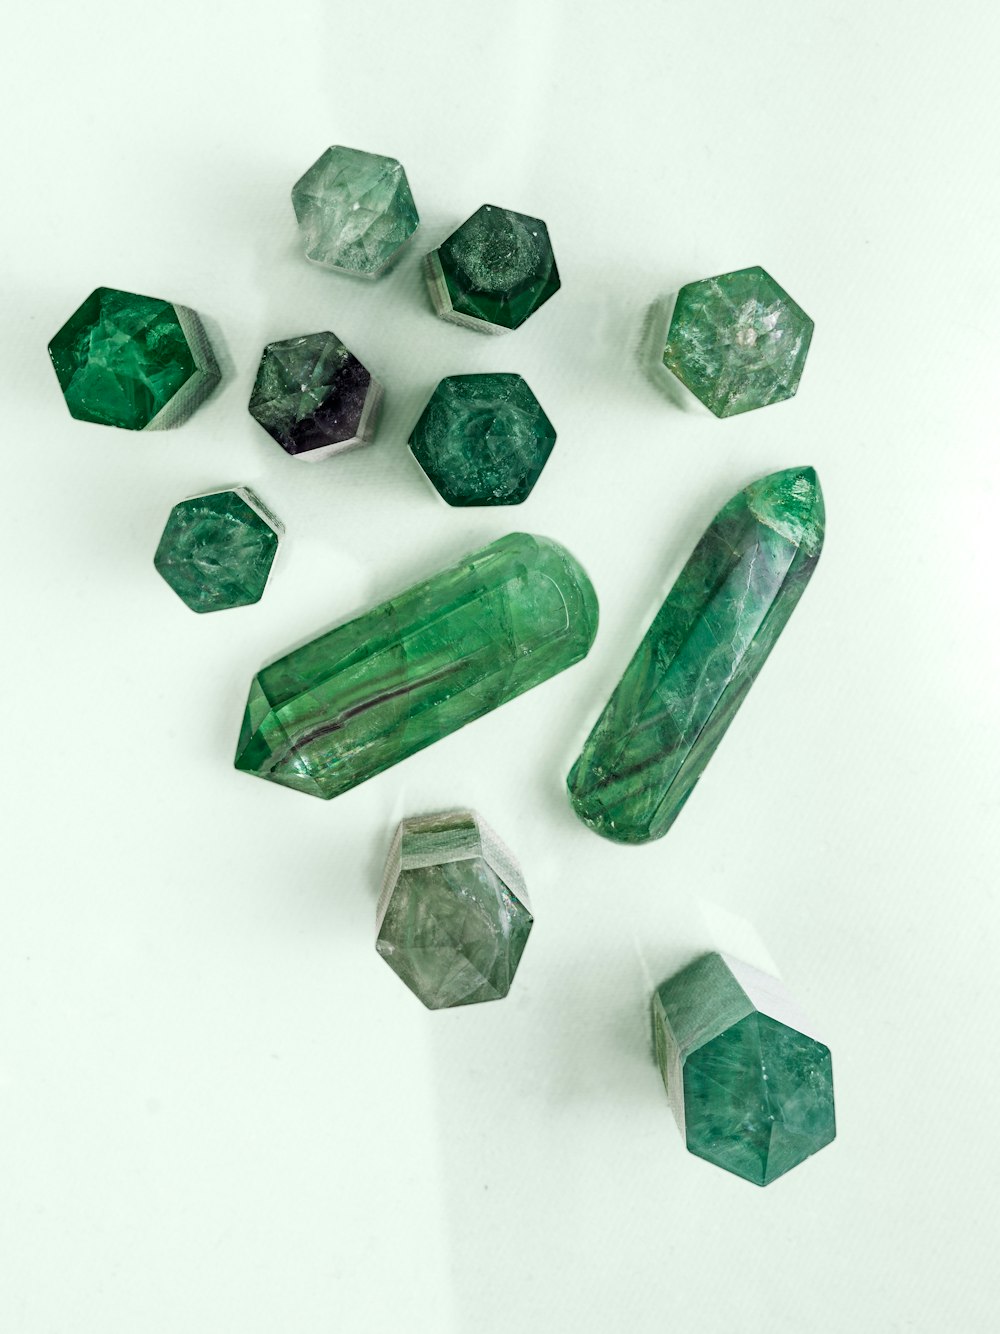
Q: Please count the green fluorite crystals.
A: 11